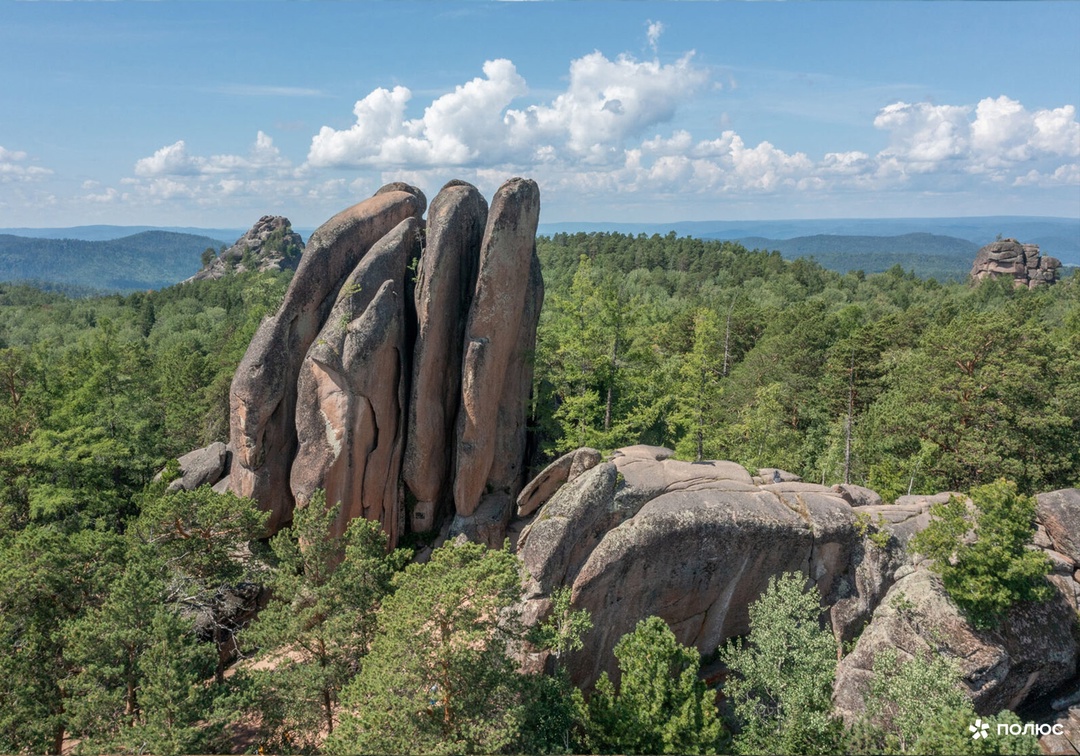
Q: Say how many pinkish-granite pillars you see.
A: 4